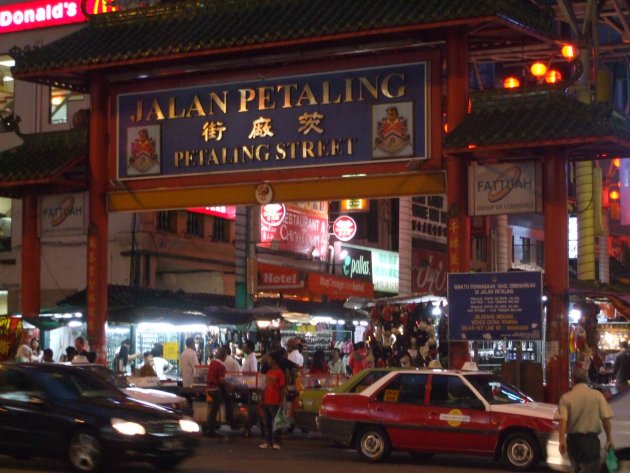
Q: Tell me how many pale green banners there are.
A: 1